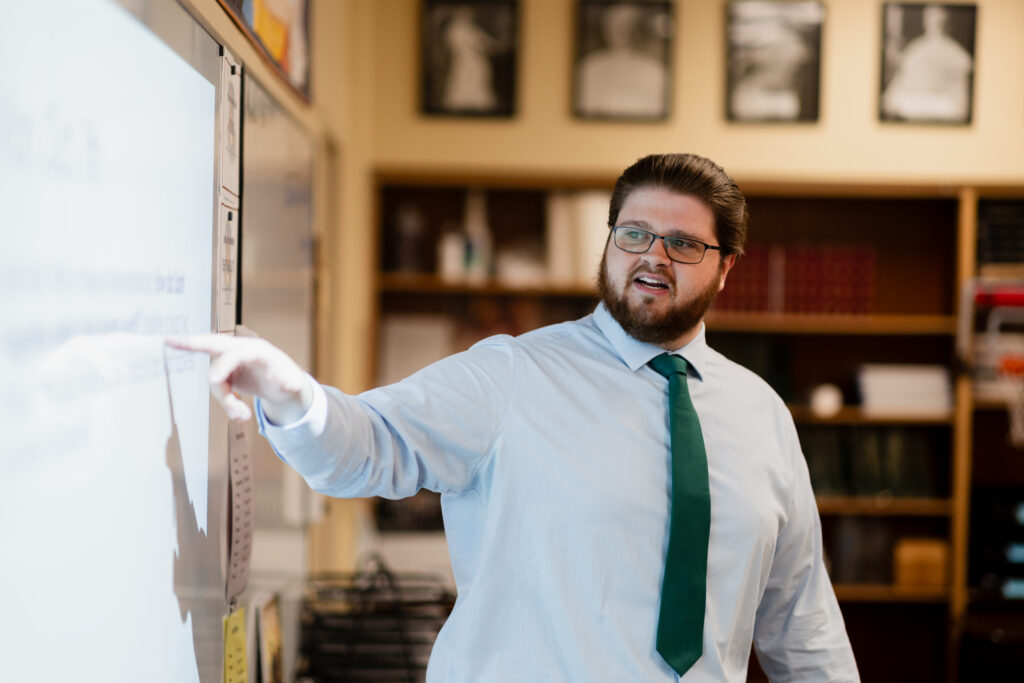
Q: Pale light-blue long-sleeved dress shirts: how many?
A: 1